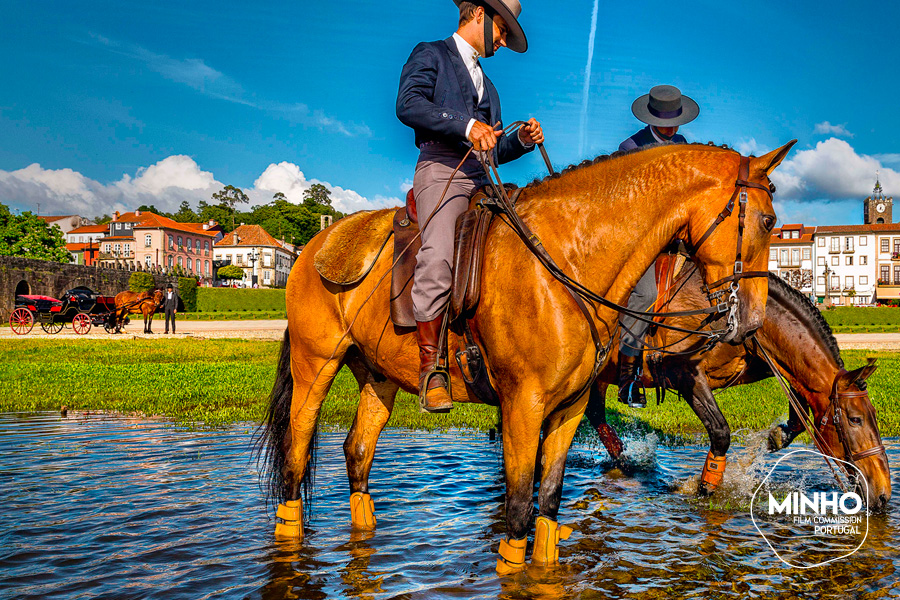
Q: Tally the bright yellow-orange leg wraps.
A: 4